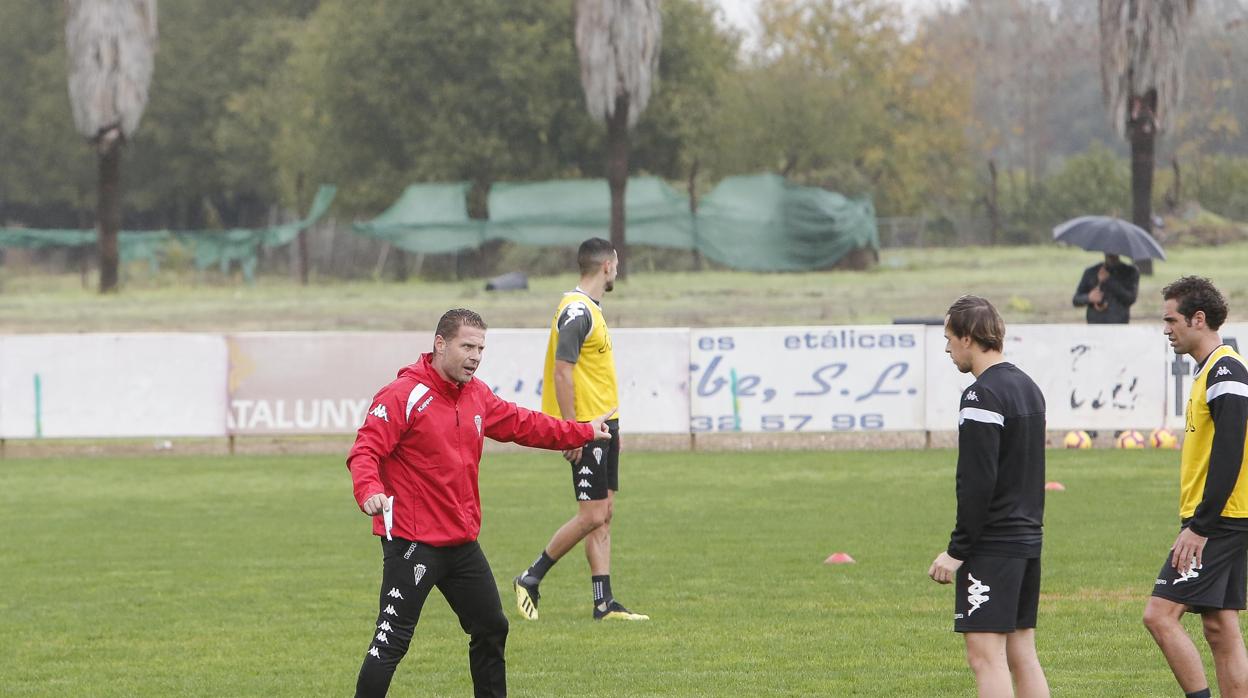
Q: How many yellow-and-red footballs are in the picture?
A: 3